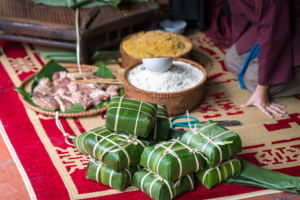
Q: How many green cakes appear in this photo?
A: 8